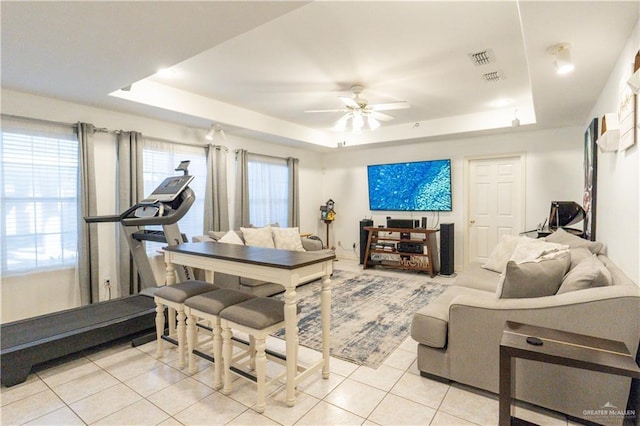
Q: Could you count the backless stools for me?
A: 3